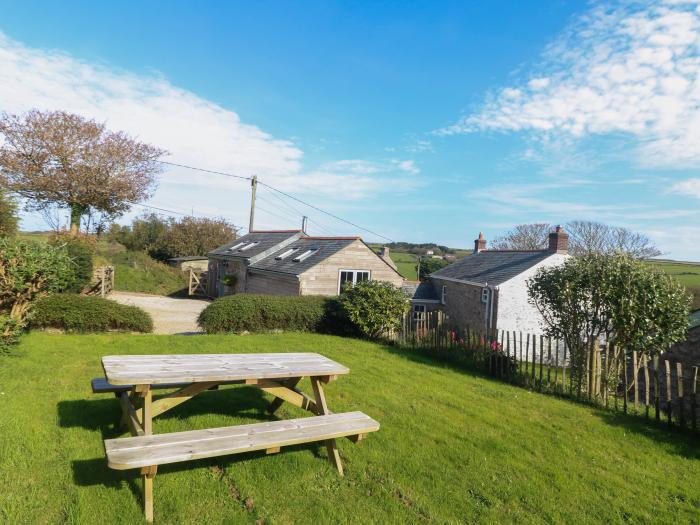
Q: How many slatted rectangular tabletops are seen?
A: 1